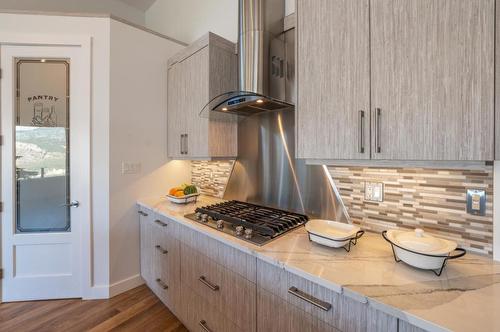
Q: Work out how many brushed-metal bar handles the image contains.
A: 11